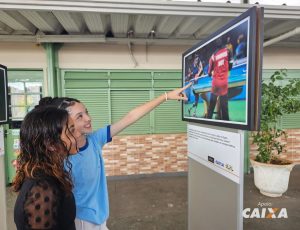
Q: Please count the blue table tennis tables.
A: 1